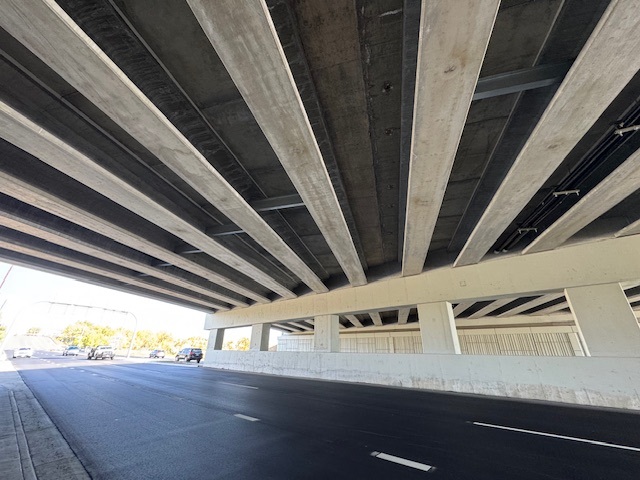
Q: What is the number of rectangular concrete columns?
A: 5